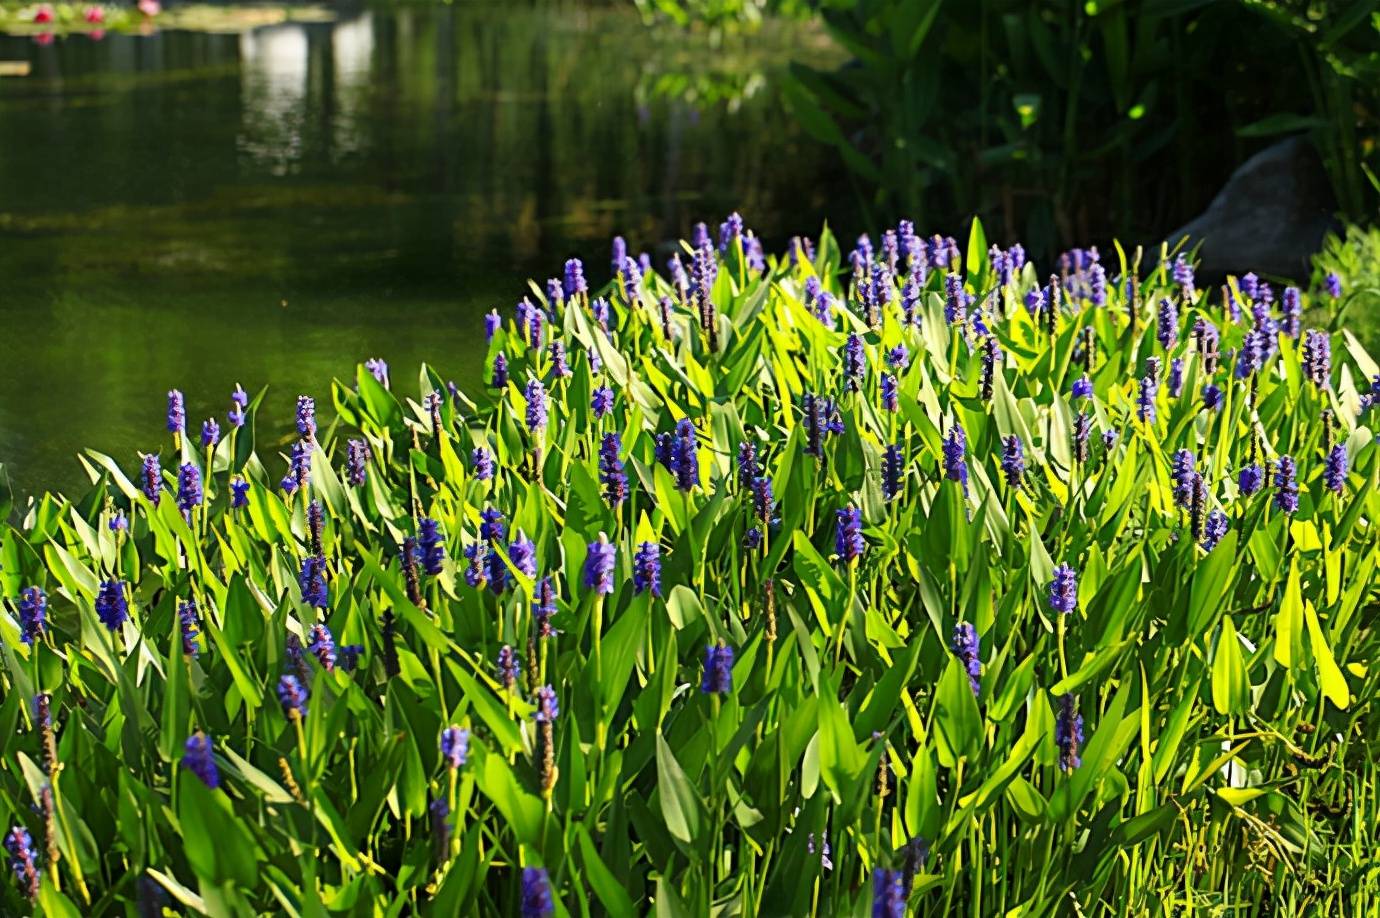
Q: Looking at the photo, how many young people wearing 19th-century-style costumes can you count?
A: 0